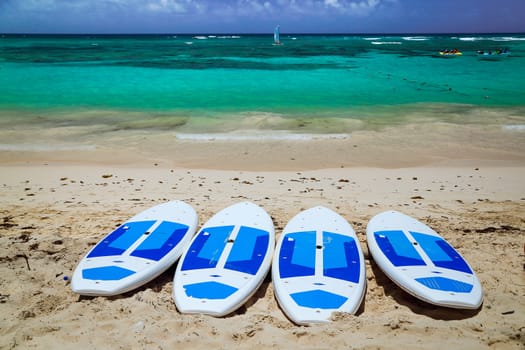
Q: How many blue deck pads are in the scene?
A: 12